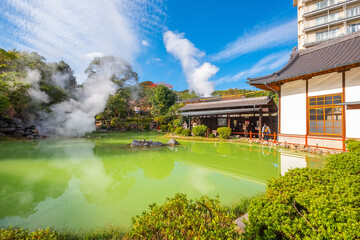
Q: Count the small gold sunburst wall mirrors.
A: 0